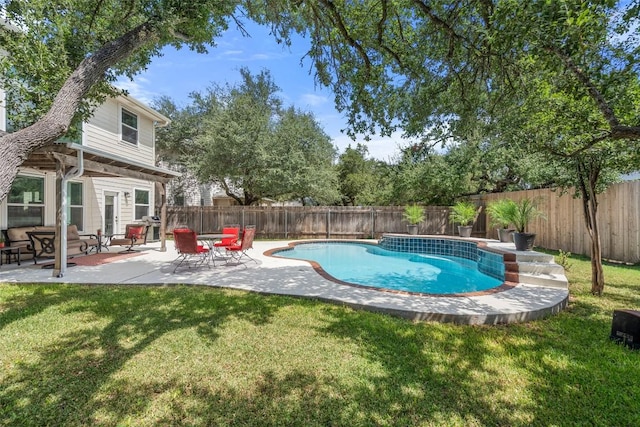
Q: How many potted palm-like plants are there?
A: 4